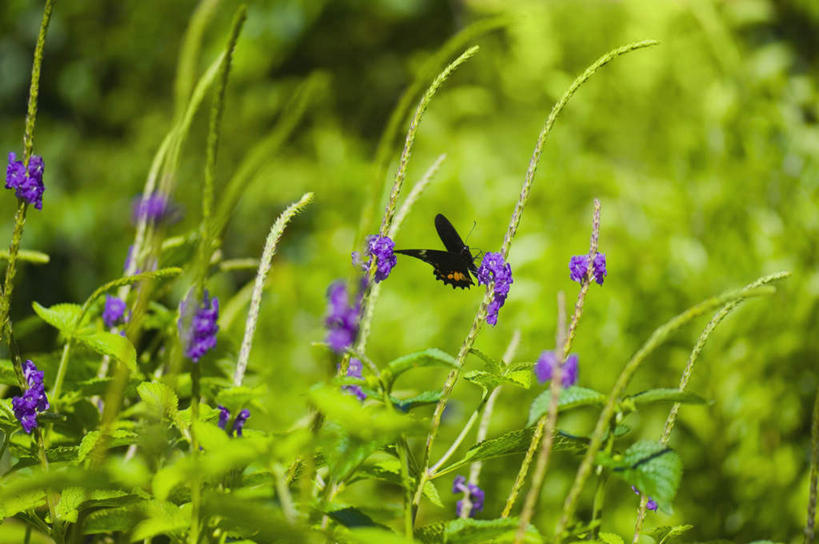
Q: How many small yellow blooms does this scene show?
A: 0